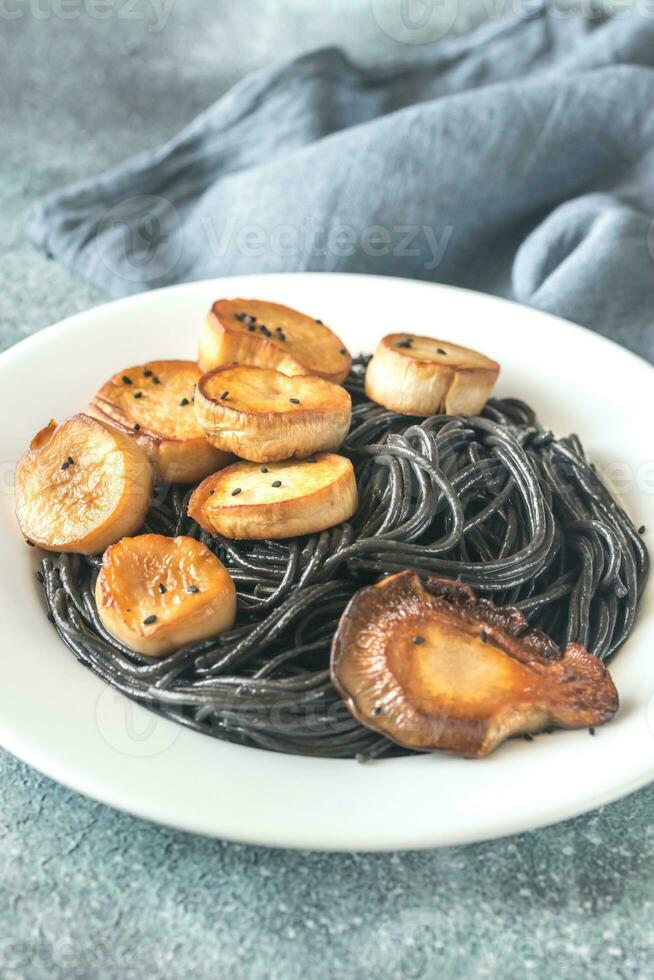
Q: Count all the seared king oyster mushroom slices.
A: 8